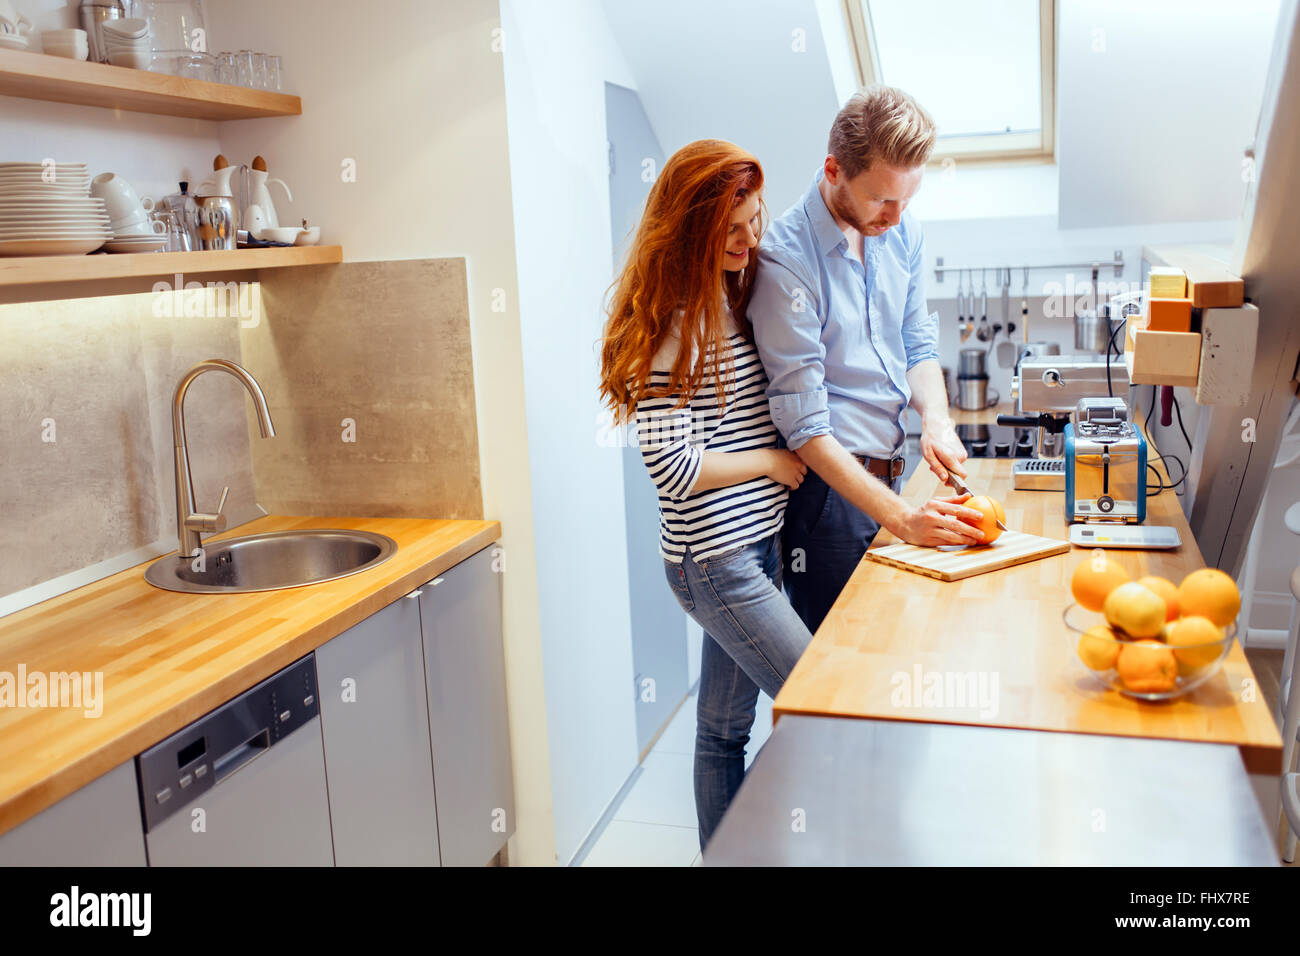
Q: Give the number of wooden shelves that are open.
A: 2